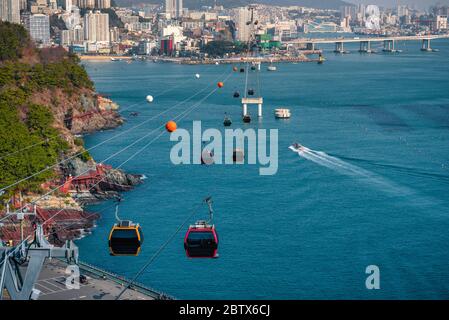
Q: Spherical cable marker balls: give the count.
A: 6